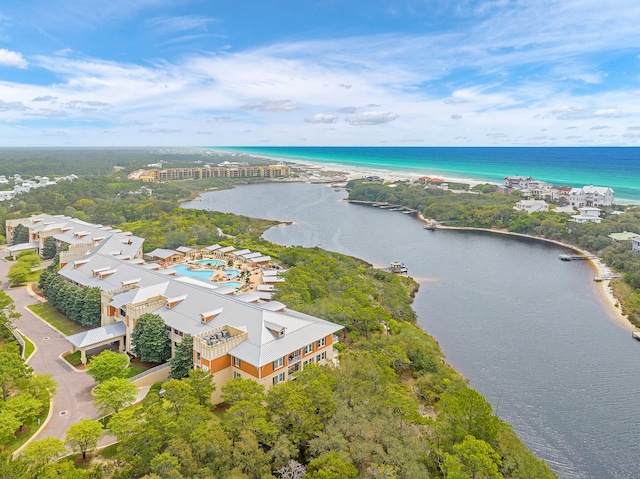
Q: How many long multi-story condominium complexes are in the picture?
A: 2